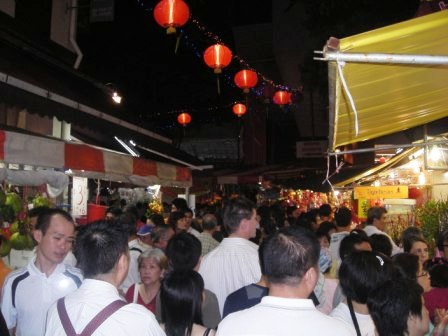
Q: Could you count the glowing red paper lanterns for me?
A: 6